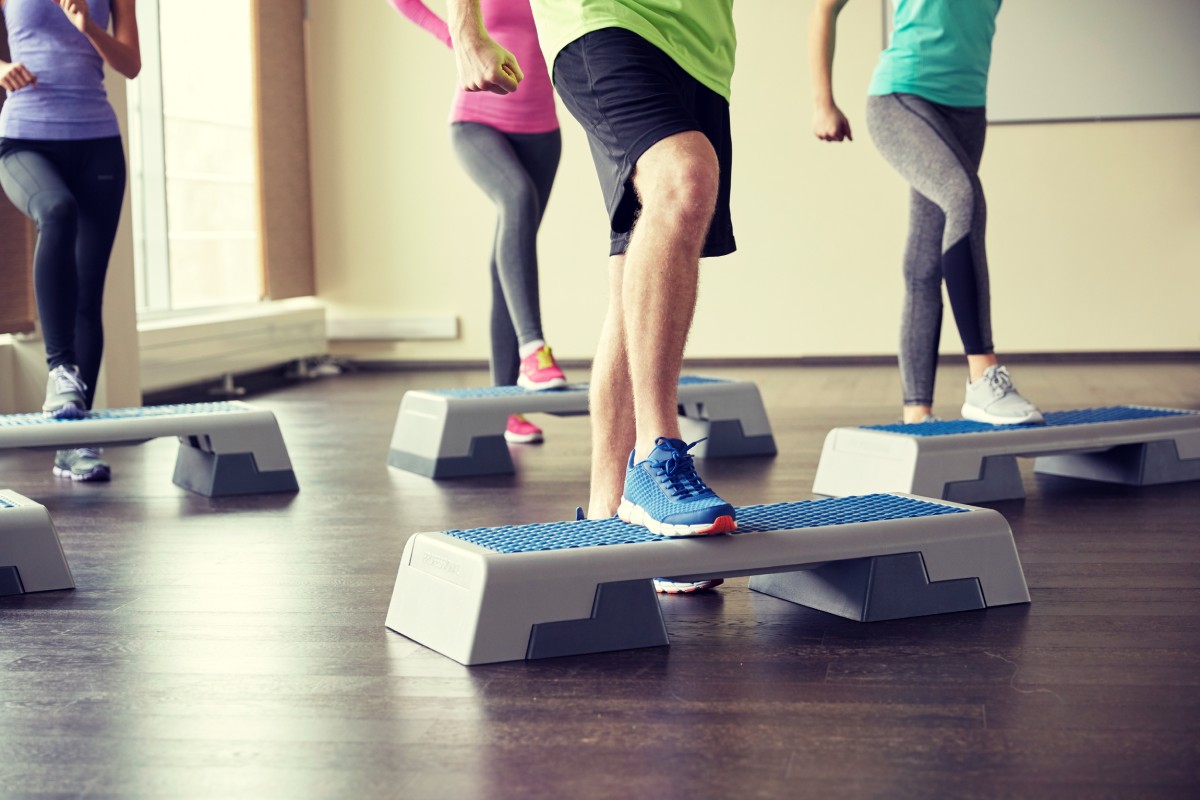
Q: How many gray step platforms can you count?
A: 5